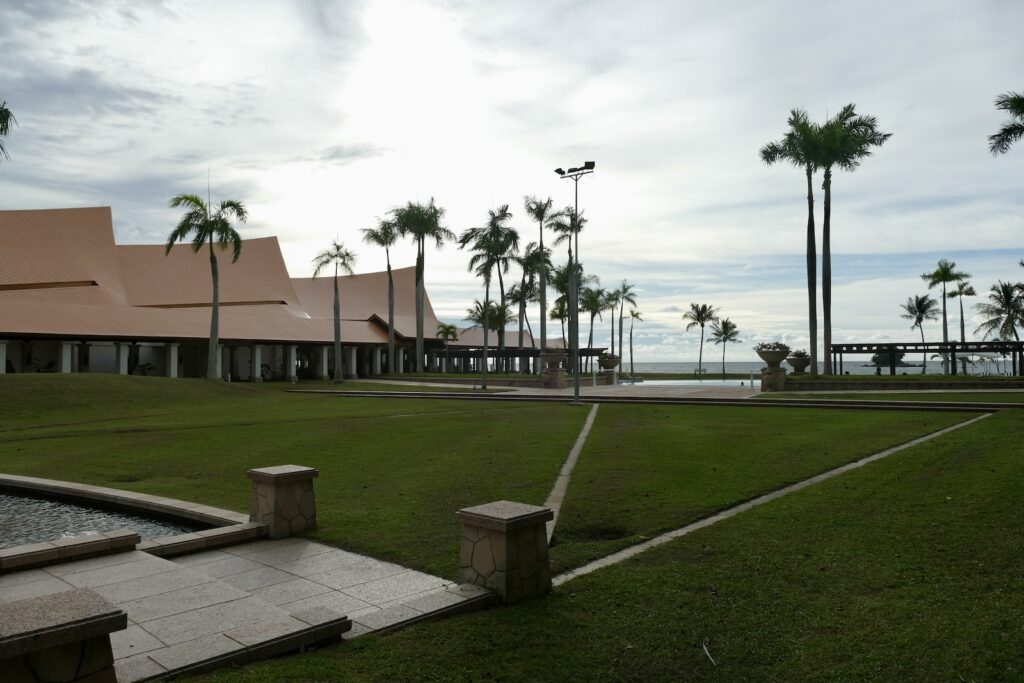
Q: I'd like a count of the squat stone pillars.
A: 3